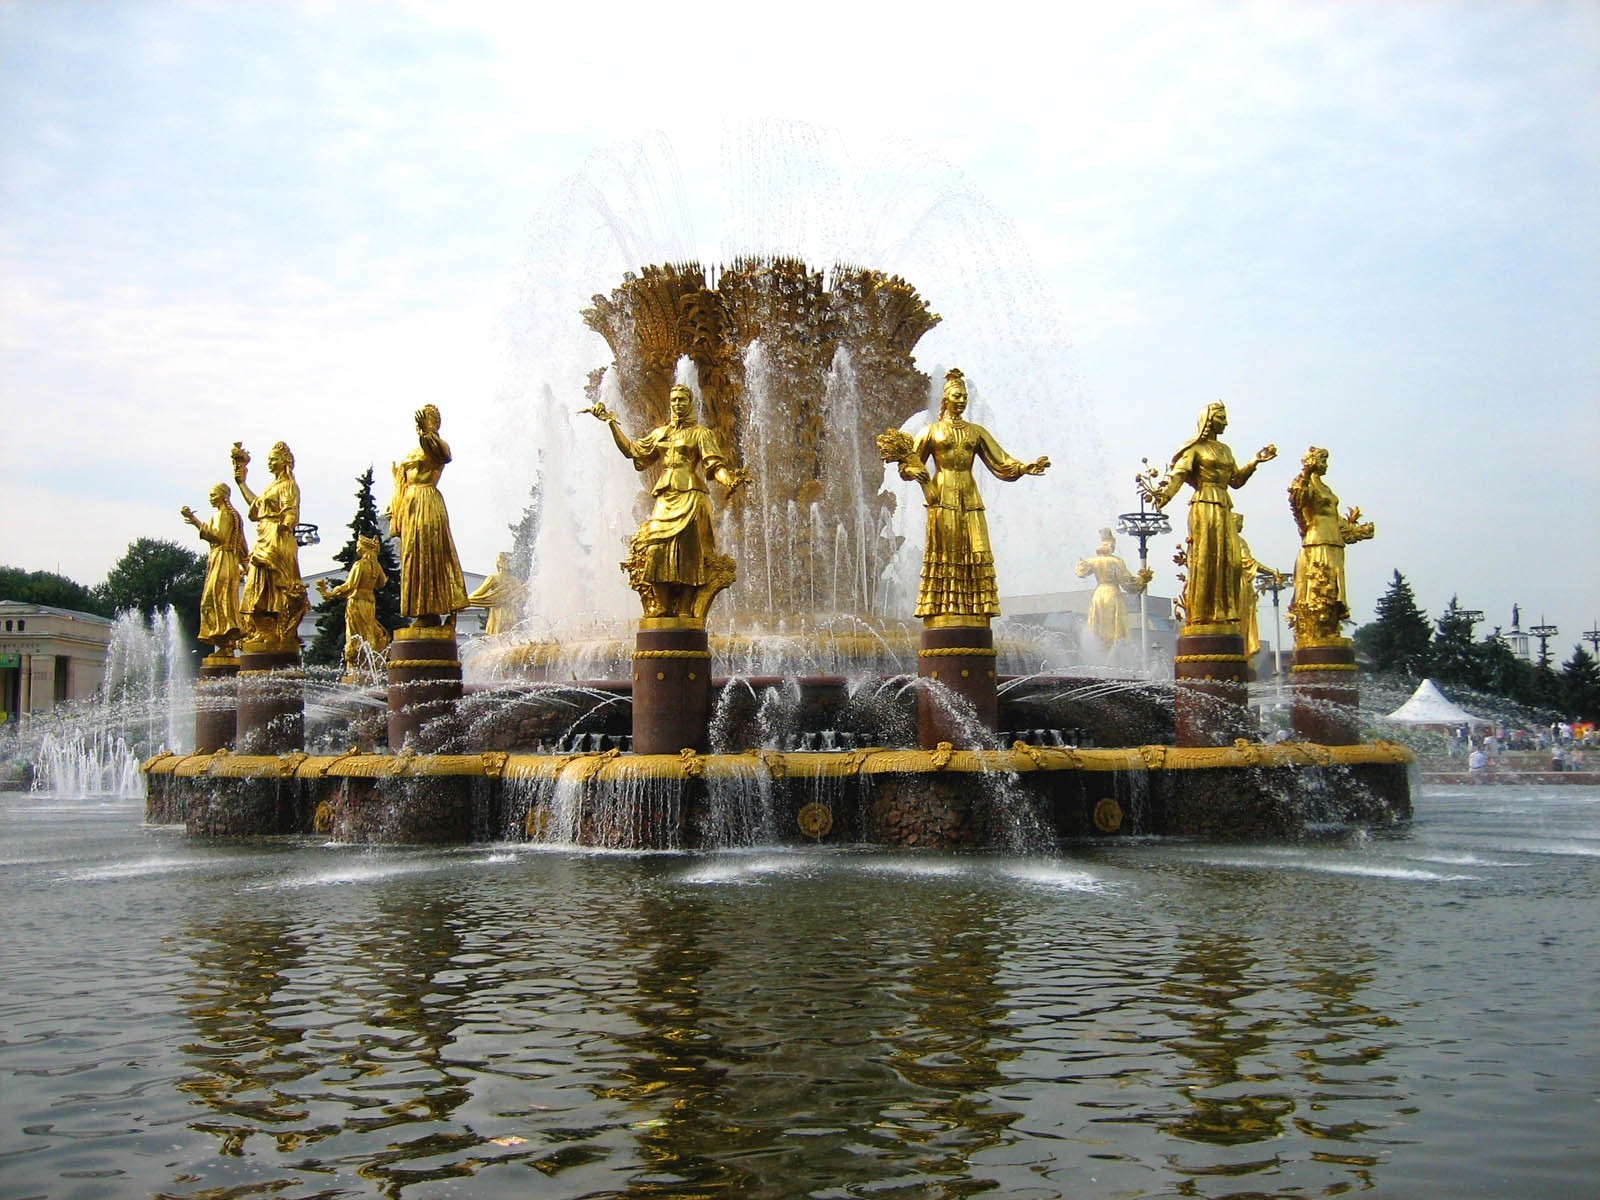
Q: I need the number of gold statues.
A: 11